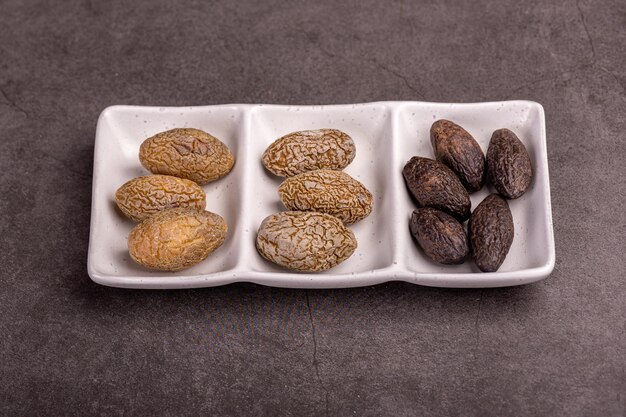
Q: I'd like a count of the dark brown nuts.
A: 5